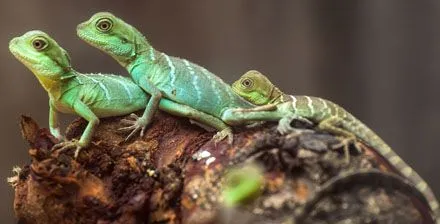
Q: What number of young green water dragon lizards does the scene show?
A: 3